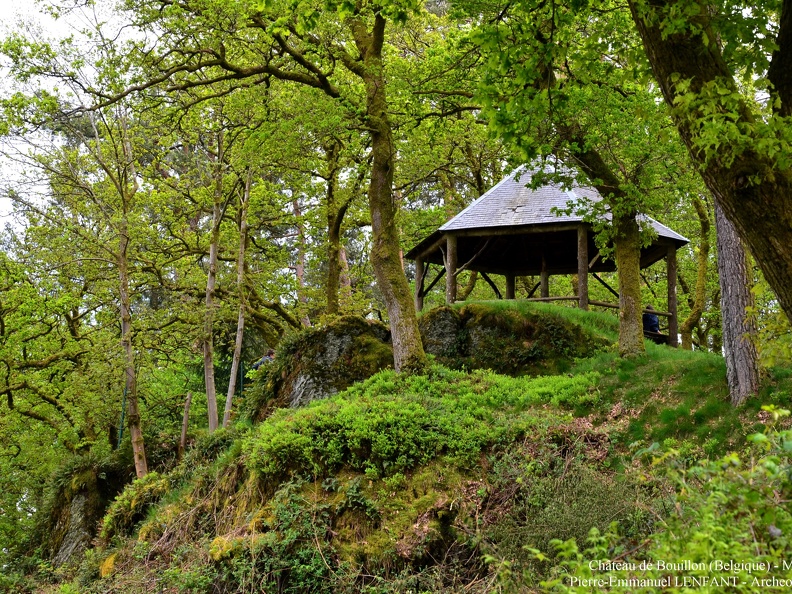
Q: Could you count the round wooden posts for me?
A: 6